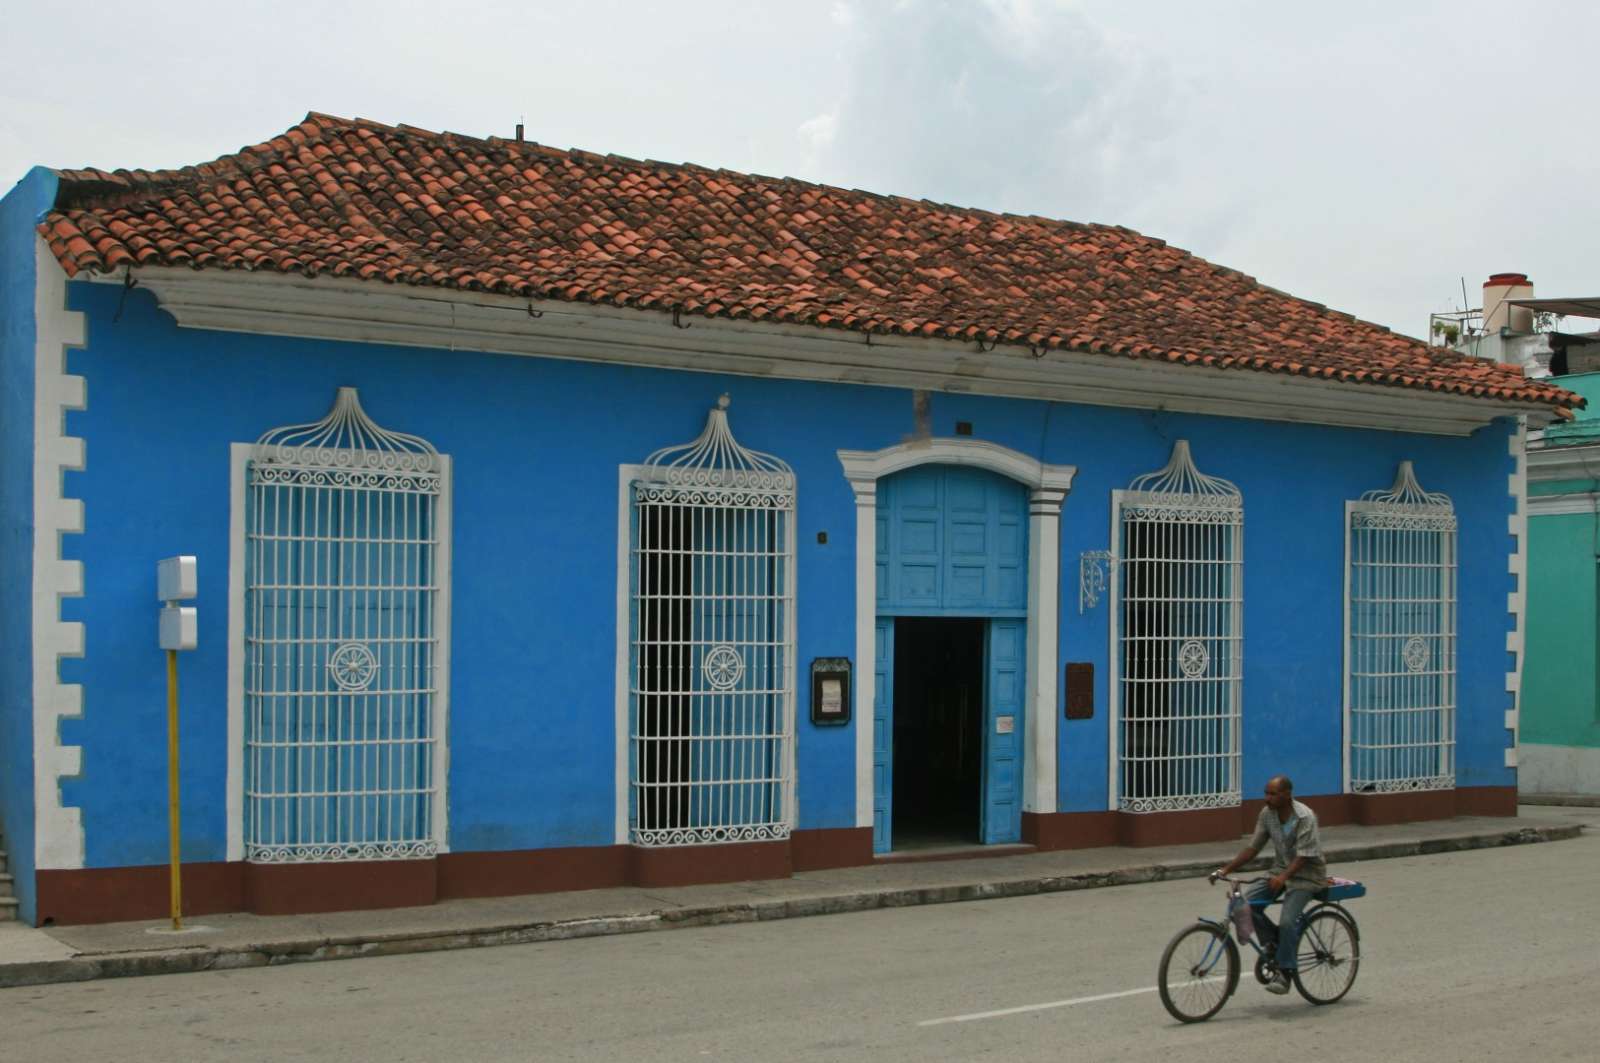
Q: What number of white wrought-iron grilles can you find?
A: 4